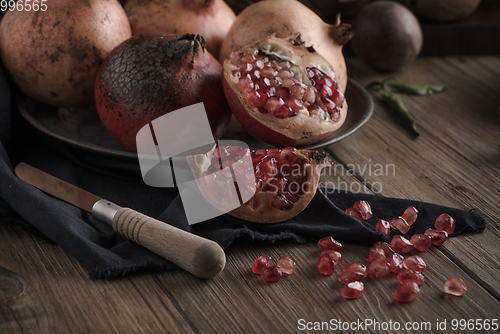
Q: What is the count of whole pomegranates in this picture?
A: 4